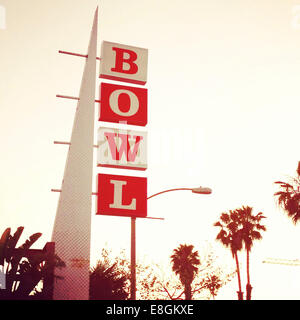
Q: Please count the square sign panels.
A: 4